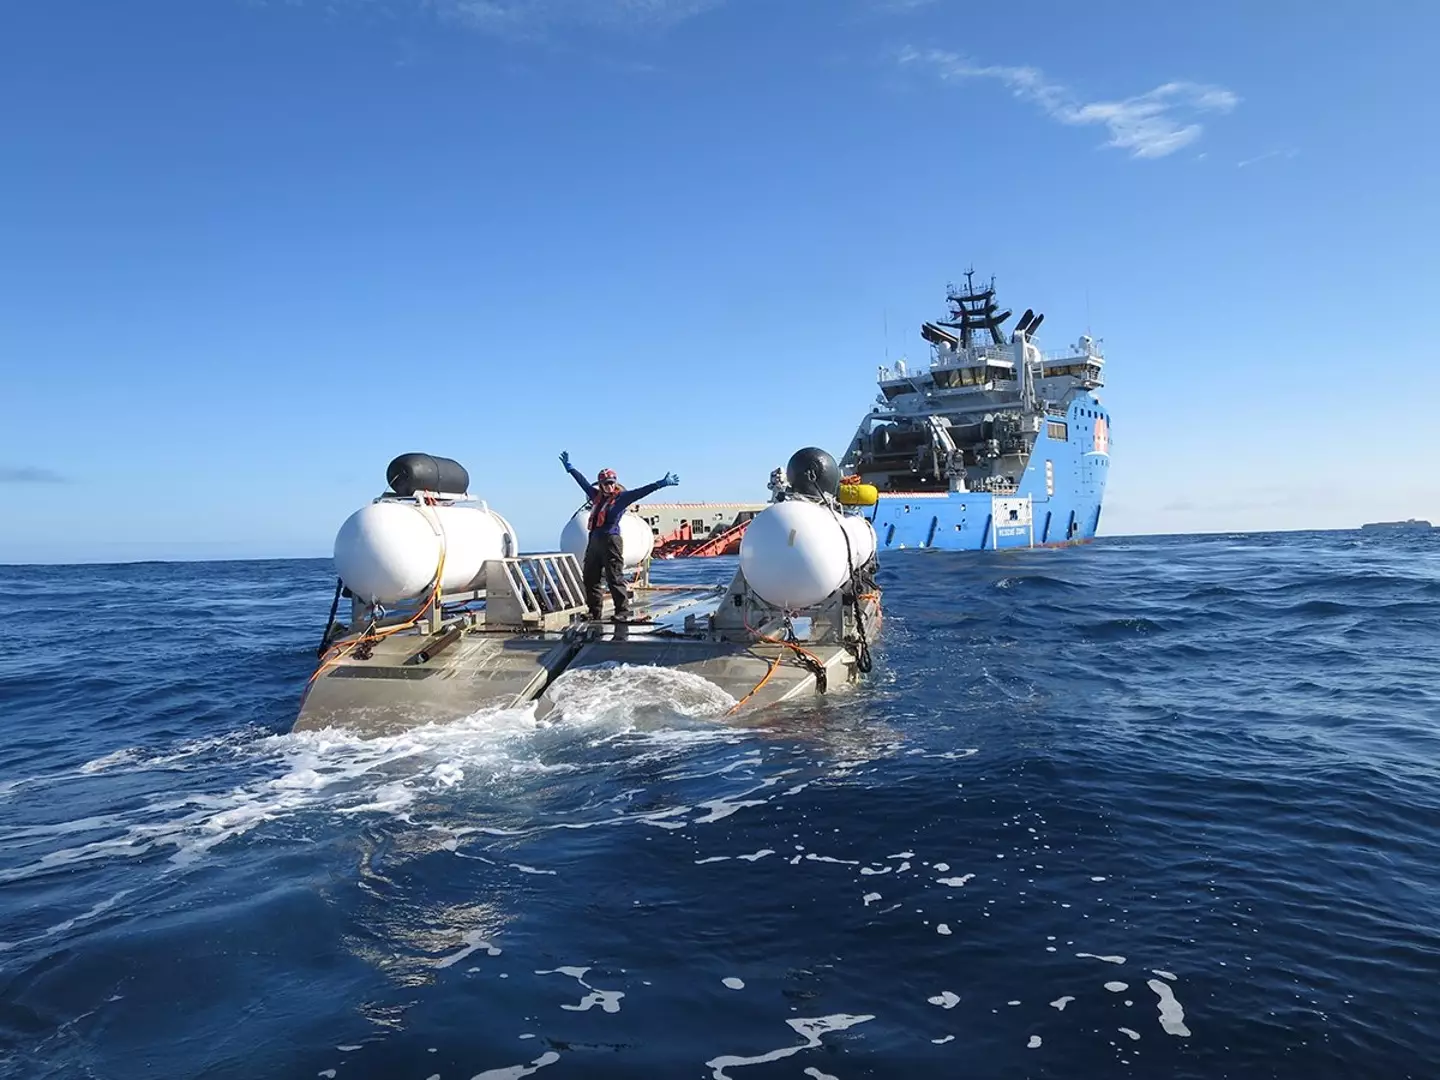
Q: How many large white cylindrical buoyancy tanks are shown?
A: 4